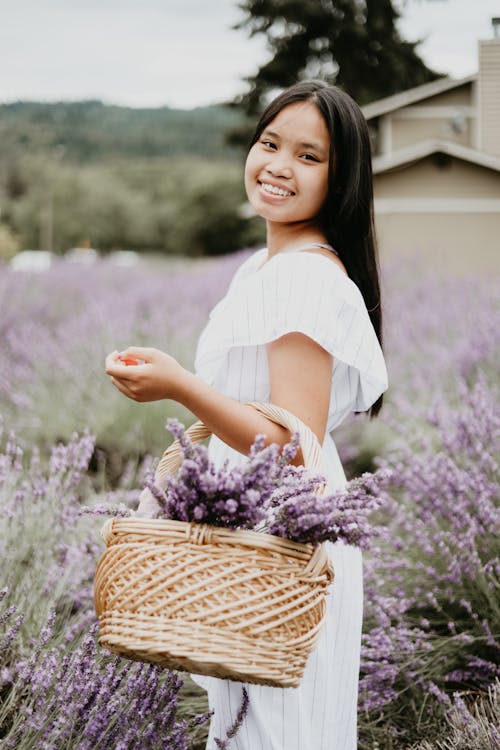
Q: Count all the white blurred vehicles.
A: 3